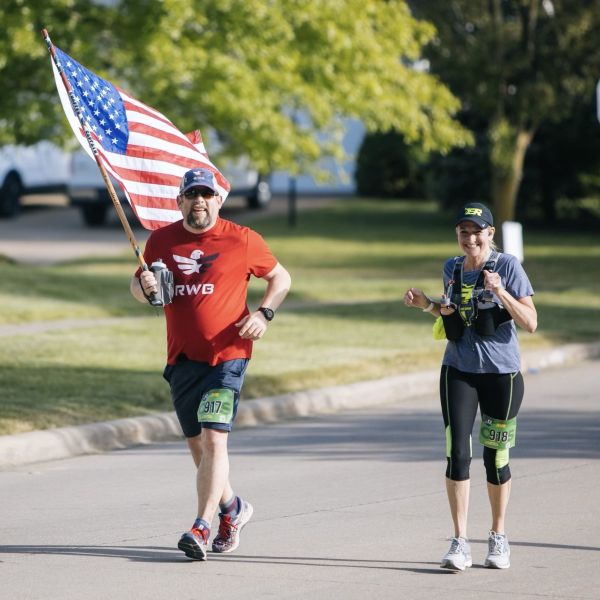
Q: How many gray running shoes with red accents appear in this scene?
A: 2